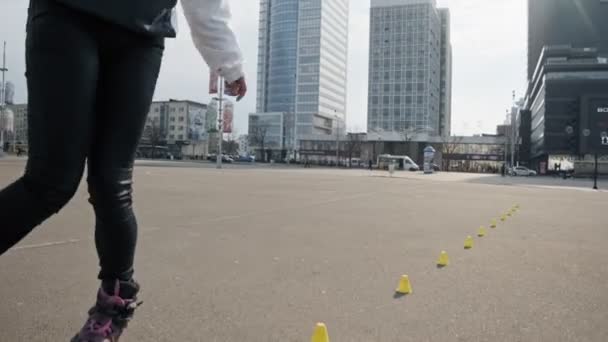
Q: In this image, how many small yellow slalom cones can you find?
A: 10